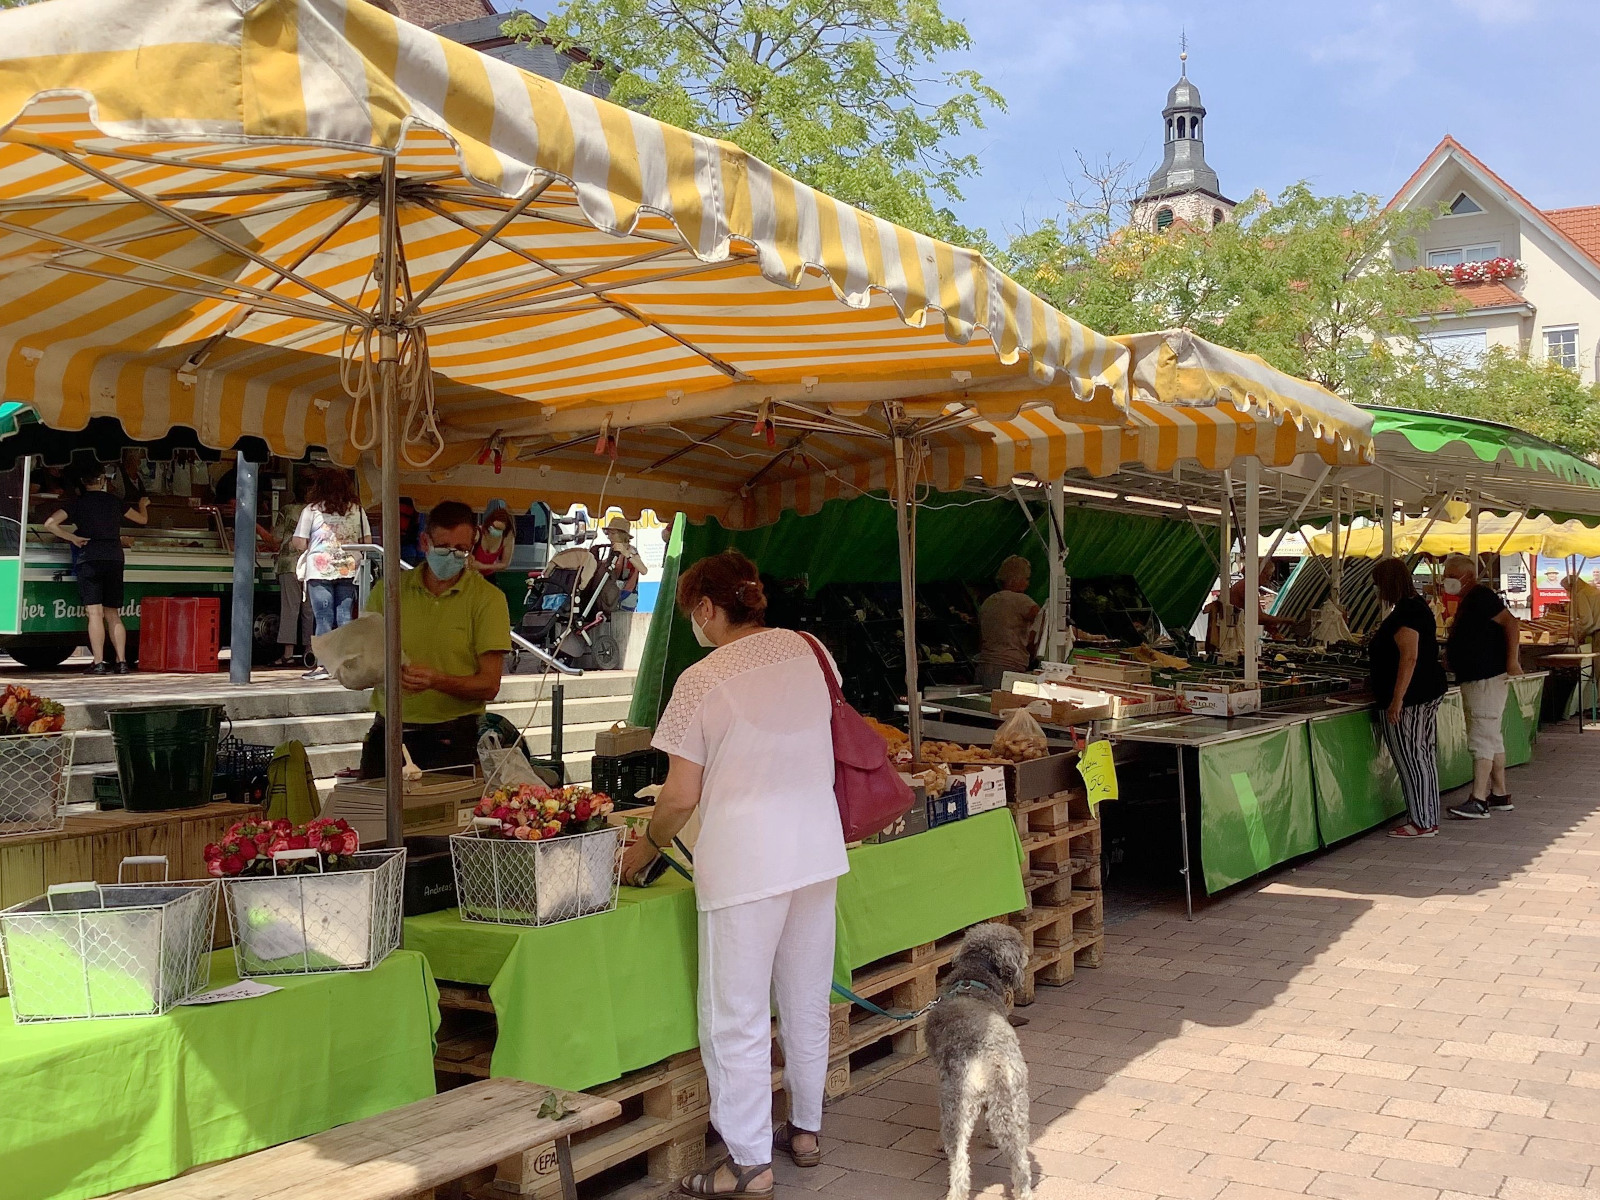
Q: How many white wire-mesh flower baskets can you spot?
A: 4